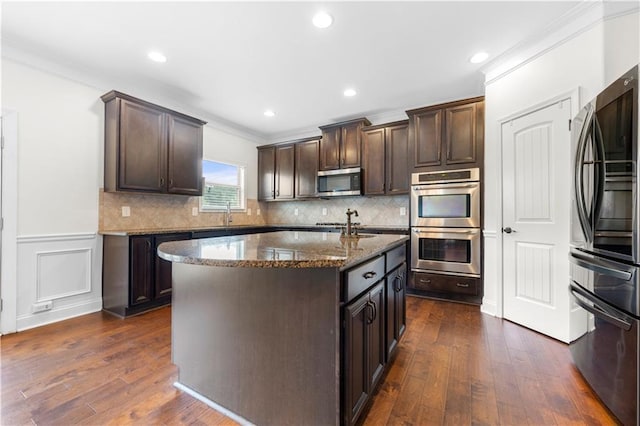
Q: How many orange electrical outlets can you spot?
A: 0